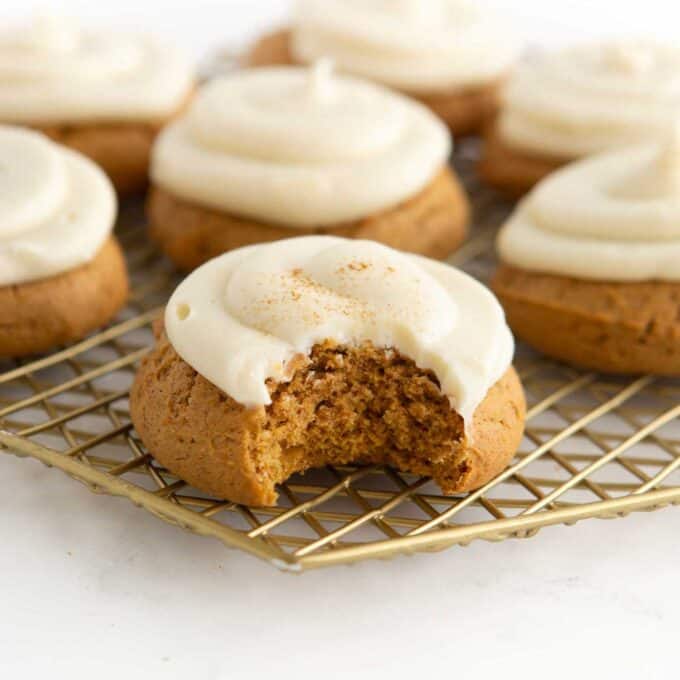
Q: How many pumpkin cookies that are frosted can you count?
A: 7